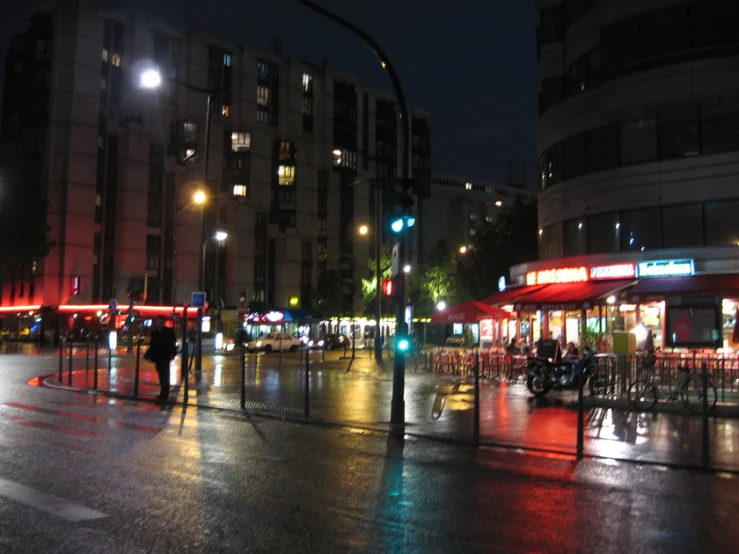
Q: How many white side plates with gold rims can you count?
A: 0